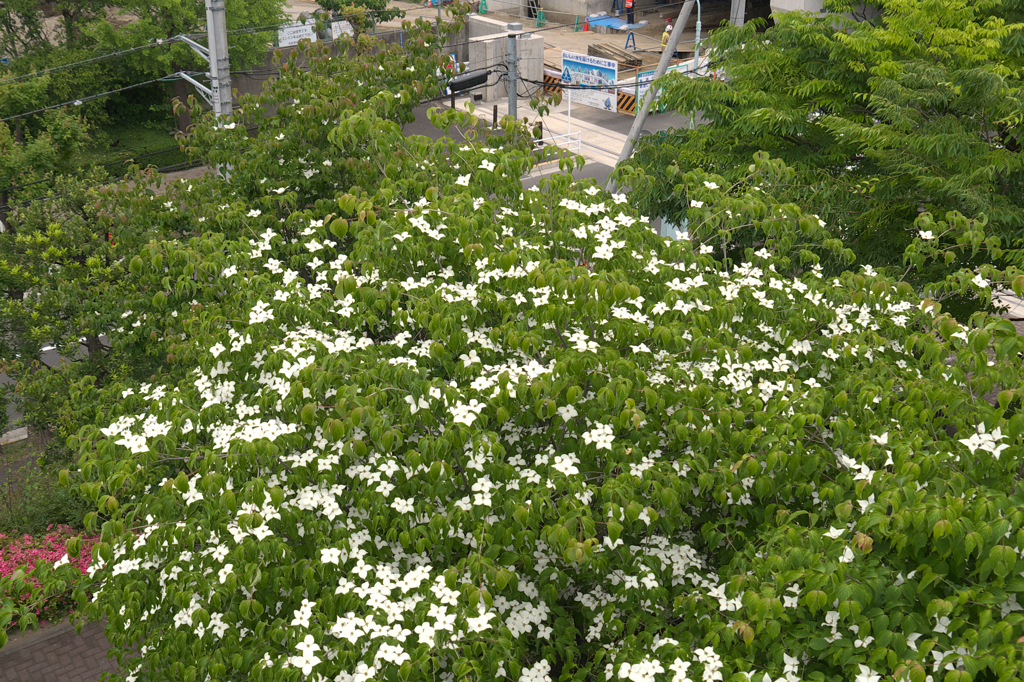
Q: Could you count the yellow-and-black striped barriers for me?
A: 2